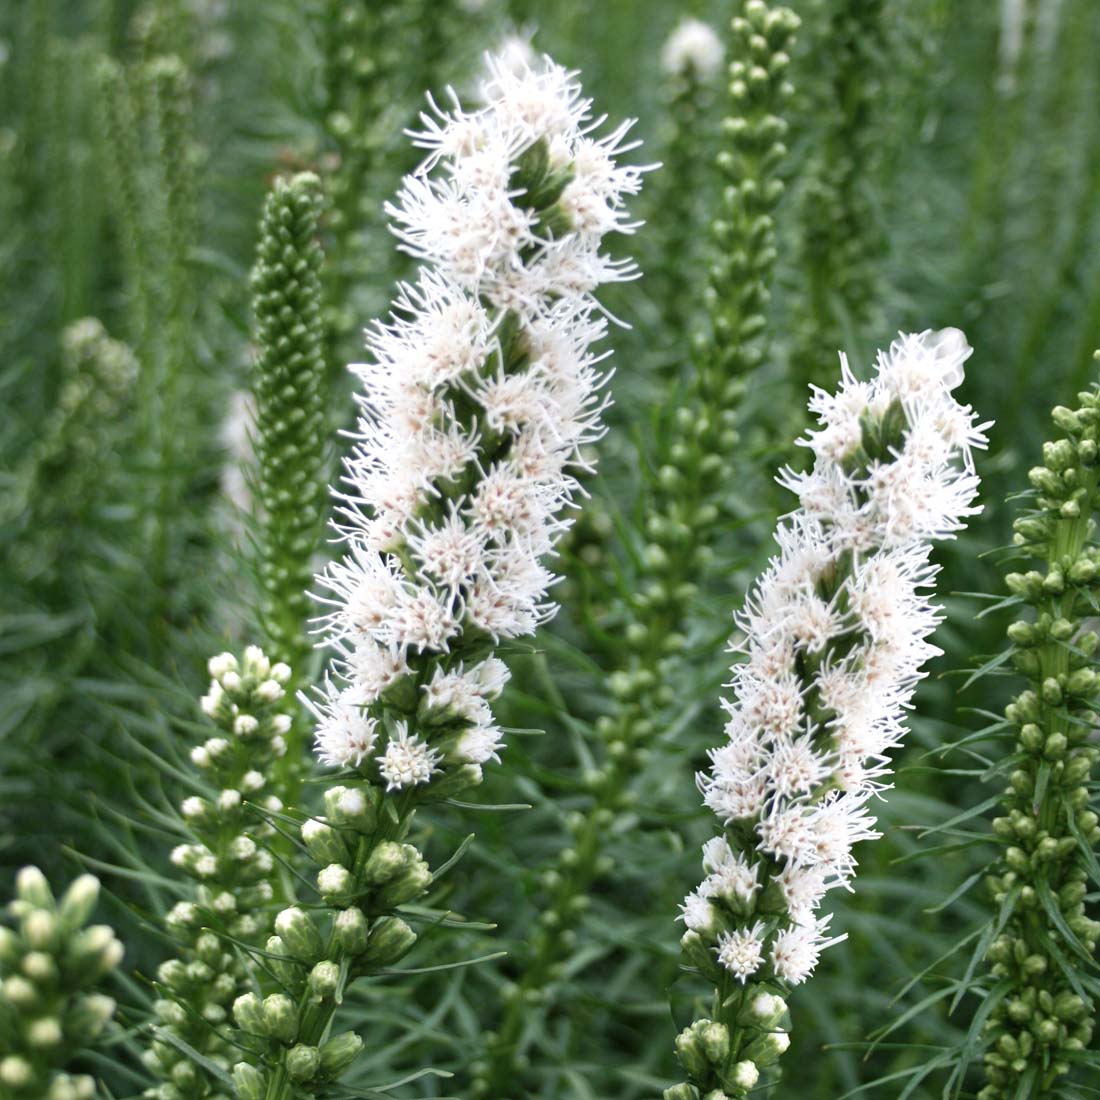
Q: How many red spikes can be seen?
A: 0